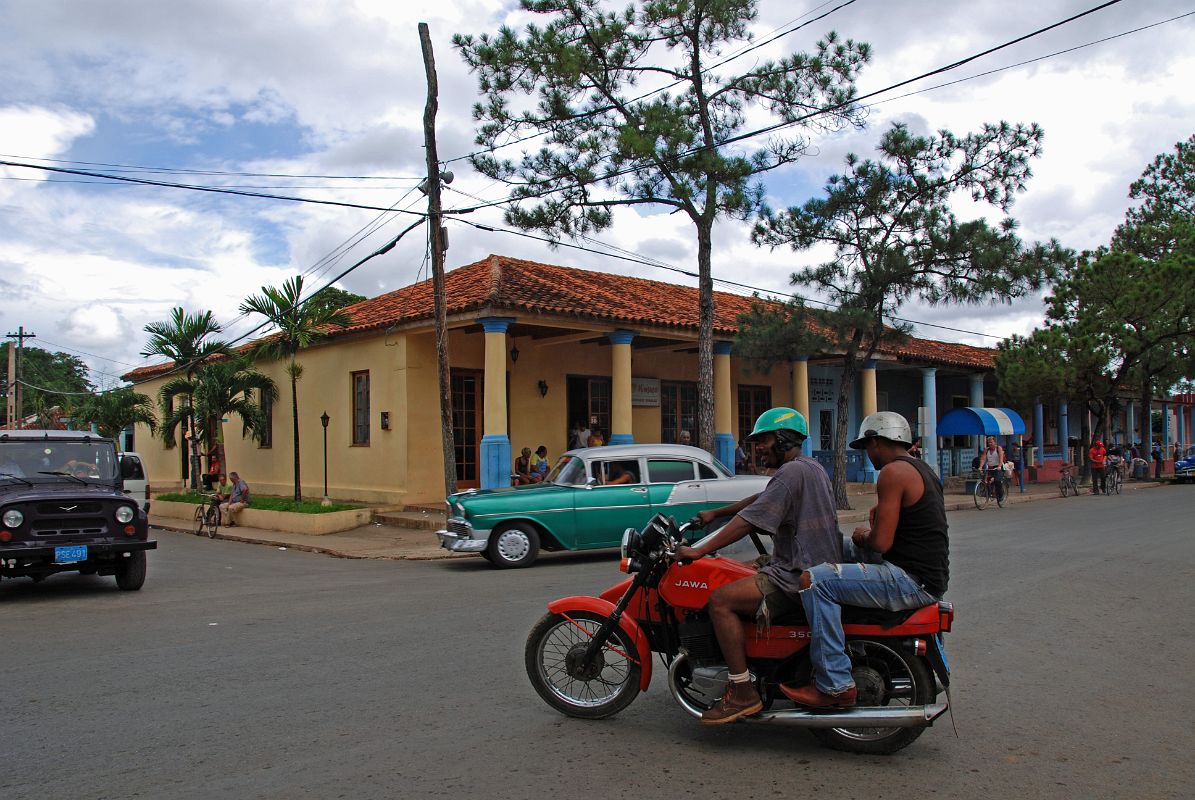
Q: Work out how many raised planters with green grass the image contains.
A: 1